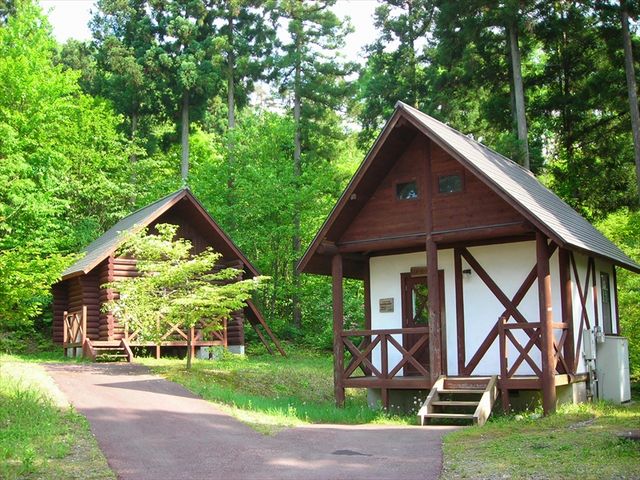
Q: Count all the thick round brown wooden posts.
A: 3